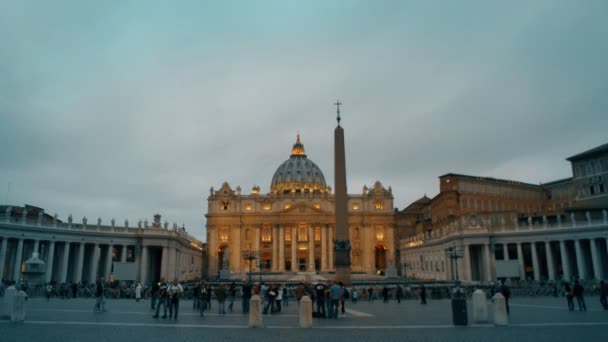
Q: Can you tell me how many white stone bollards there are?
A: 6